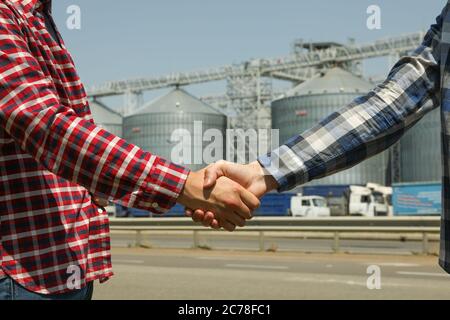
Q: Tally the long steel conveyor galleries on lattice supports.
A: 1